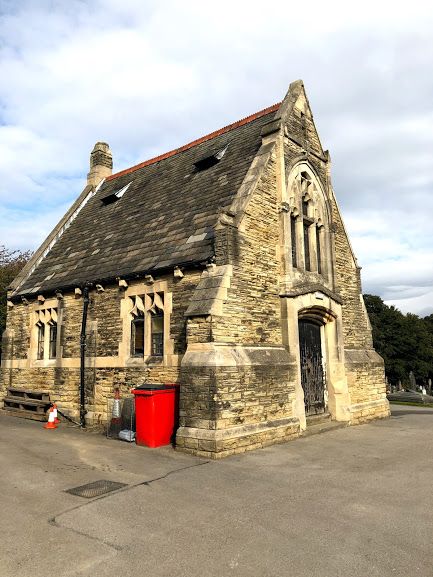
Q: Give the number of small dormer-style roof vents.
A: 2